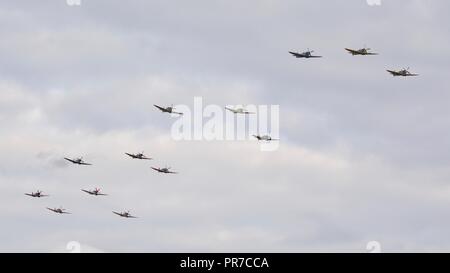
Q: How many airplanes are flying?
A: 13